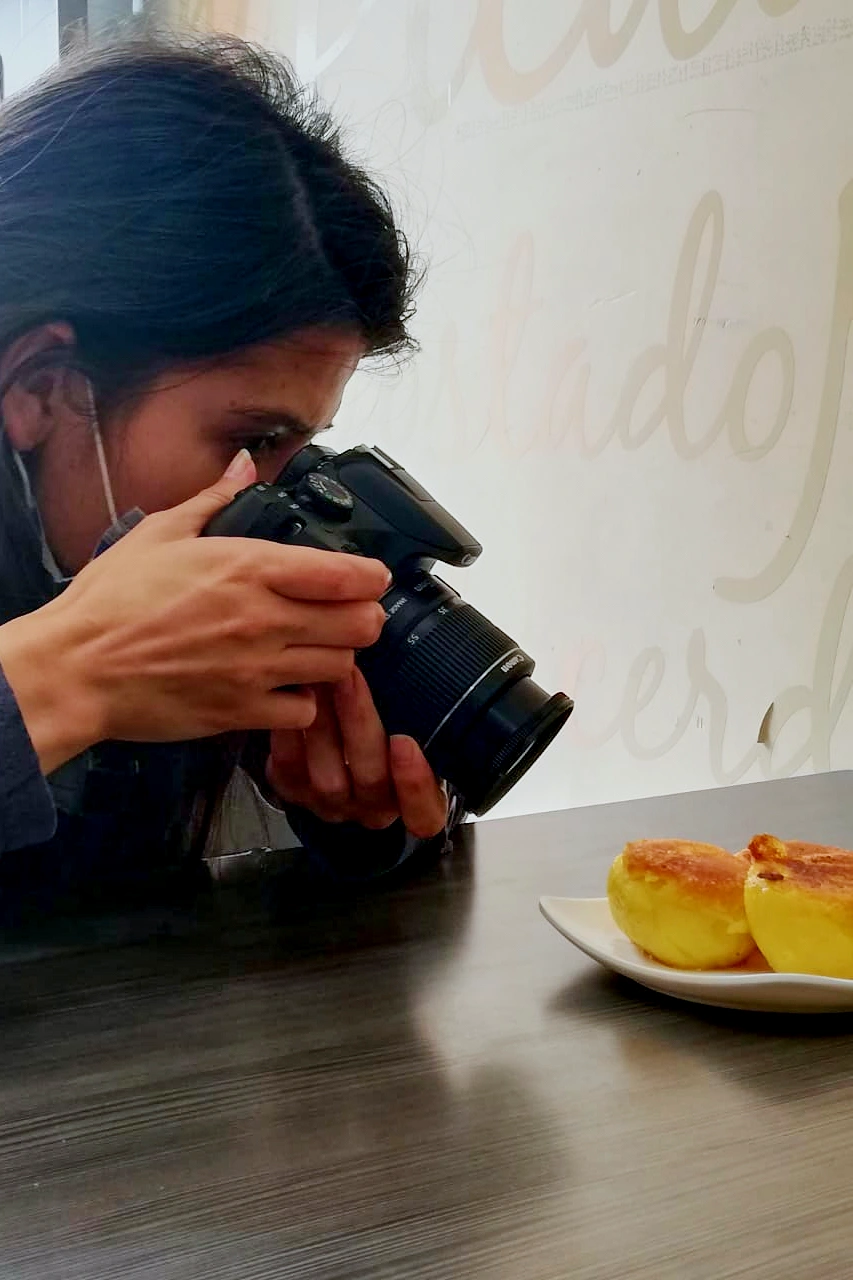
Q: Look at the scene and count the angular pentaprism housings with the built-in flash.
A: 1